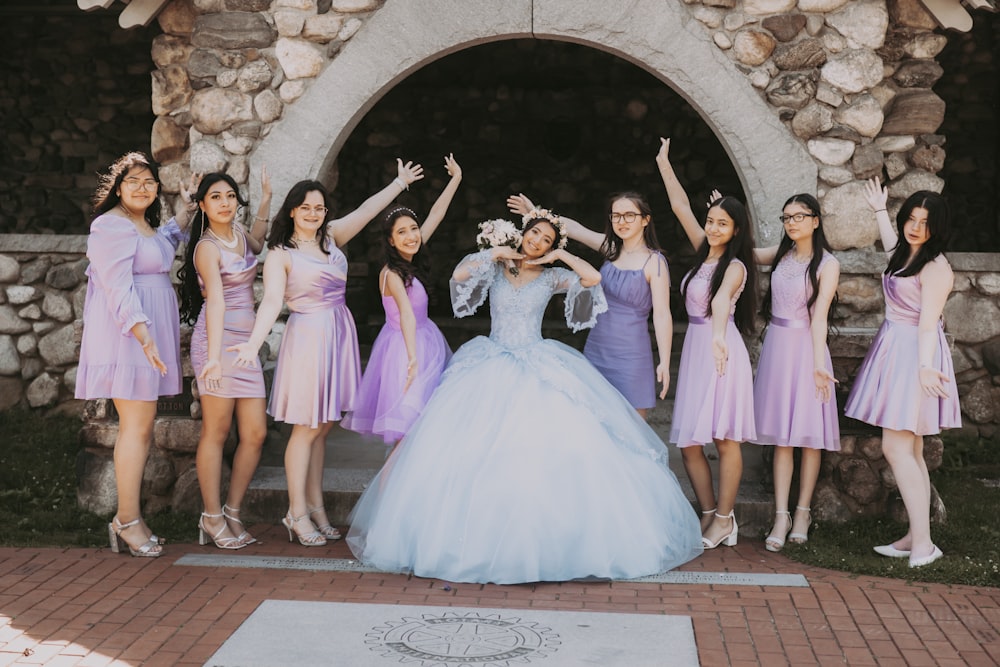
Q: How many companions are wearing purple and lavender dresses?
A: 8